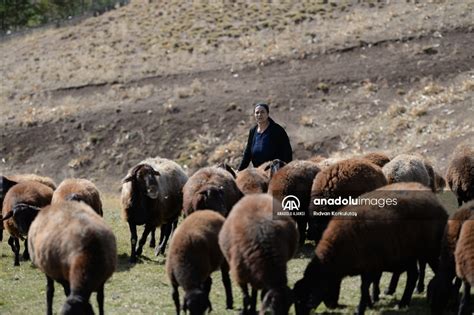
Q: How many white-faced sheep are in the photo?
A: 0